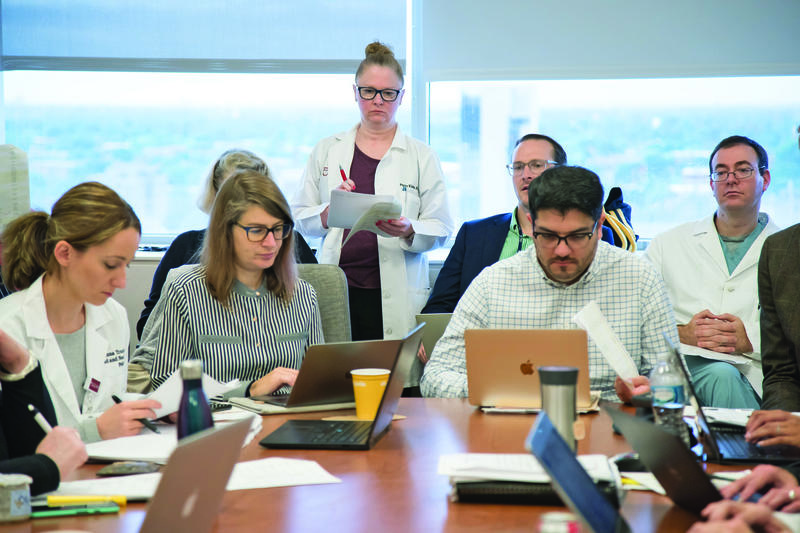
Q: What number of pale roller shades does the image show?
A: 2